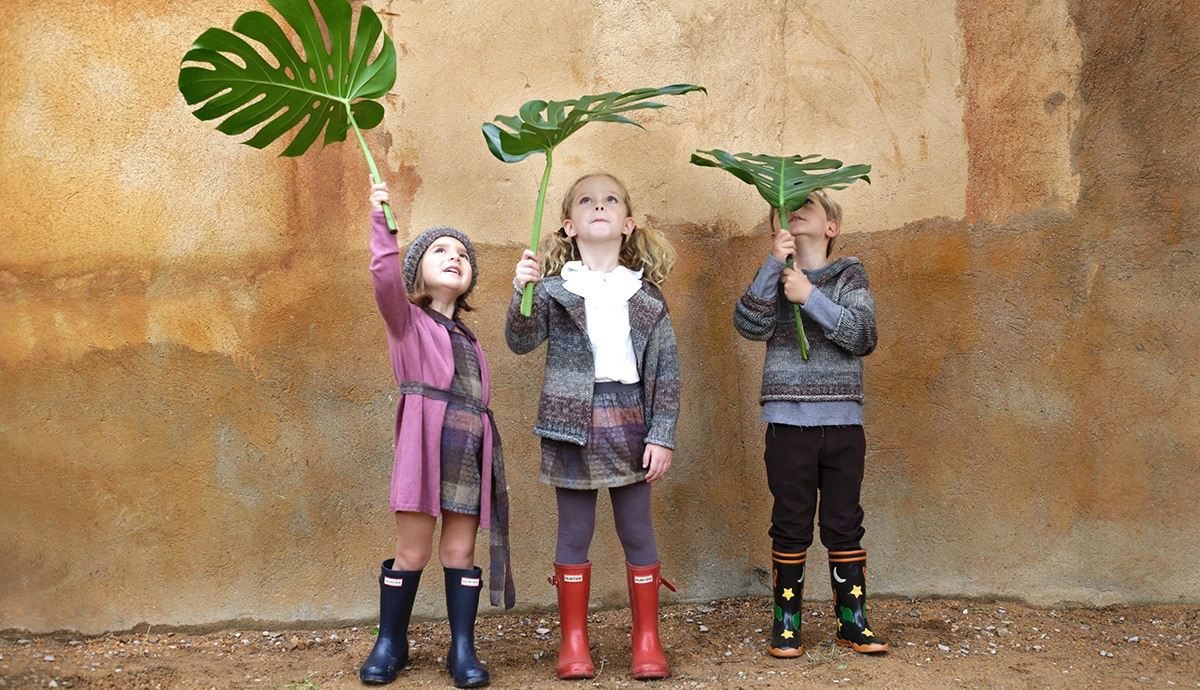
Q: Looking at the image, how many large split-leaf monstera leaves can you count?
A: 3